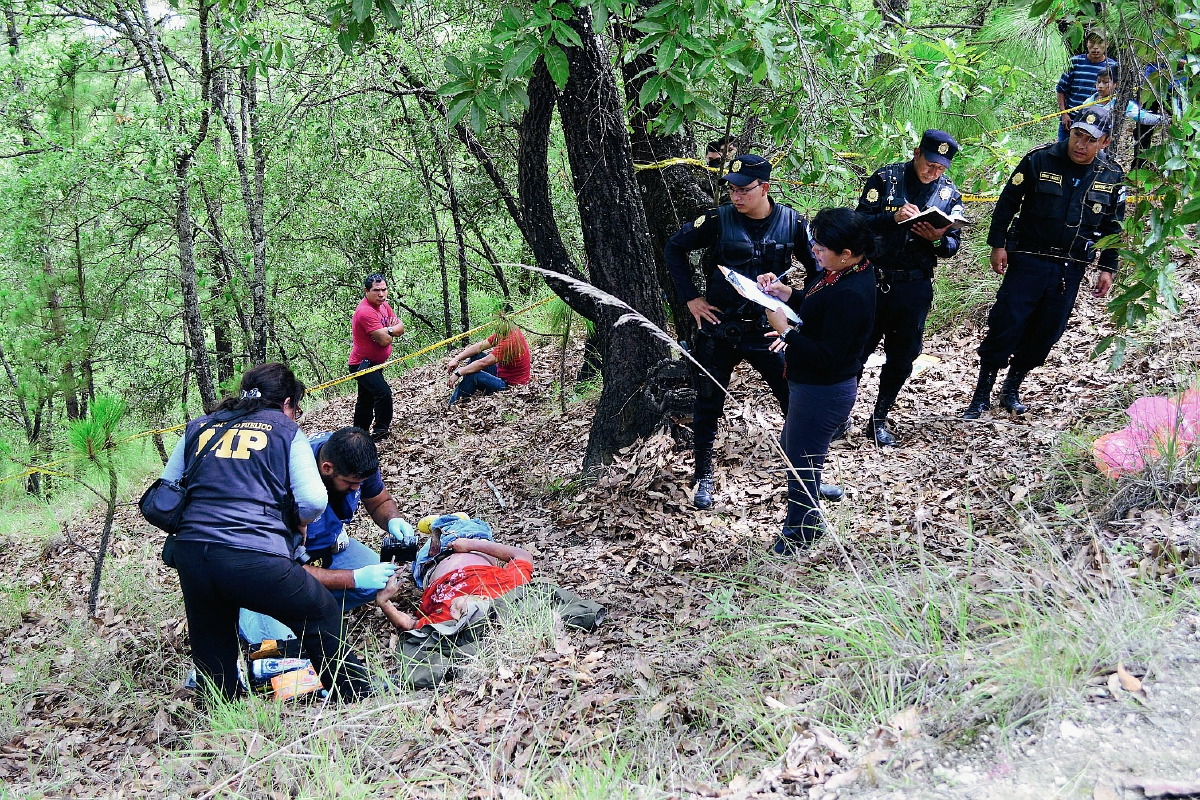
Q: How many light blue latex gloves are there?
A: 2